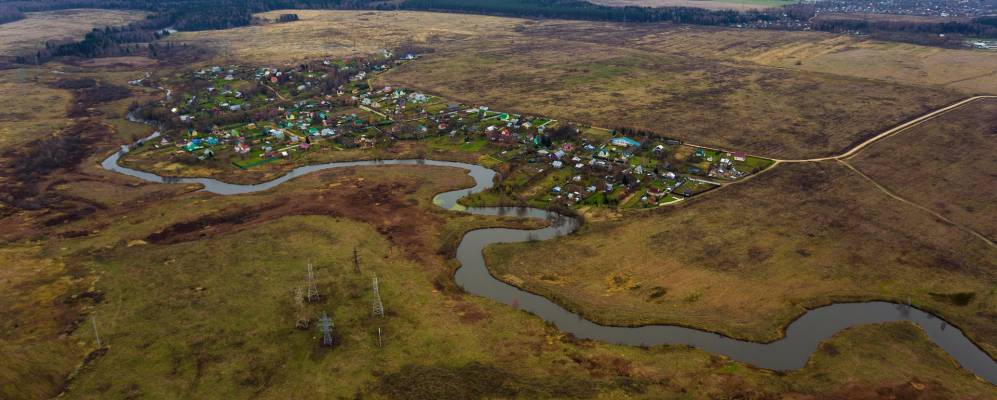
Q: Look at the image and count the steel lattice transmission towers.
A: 5